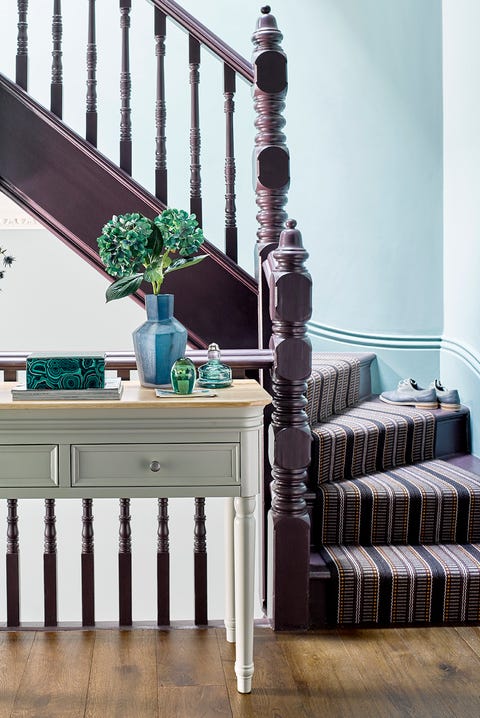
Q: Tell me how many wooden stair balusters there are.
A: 13